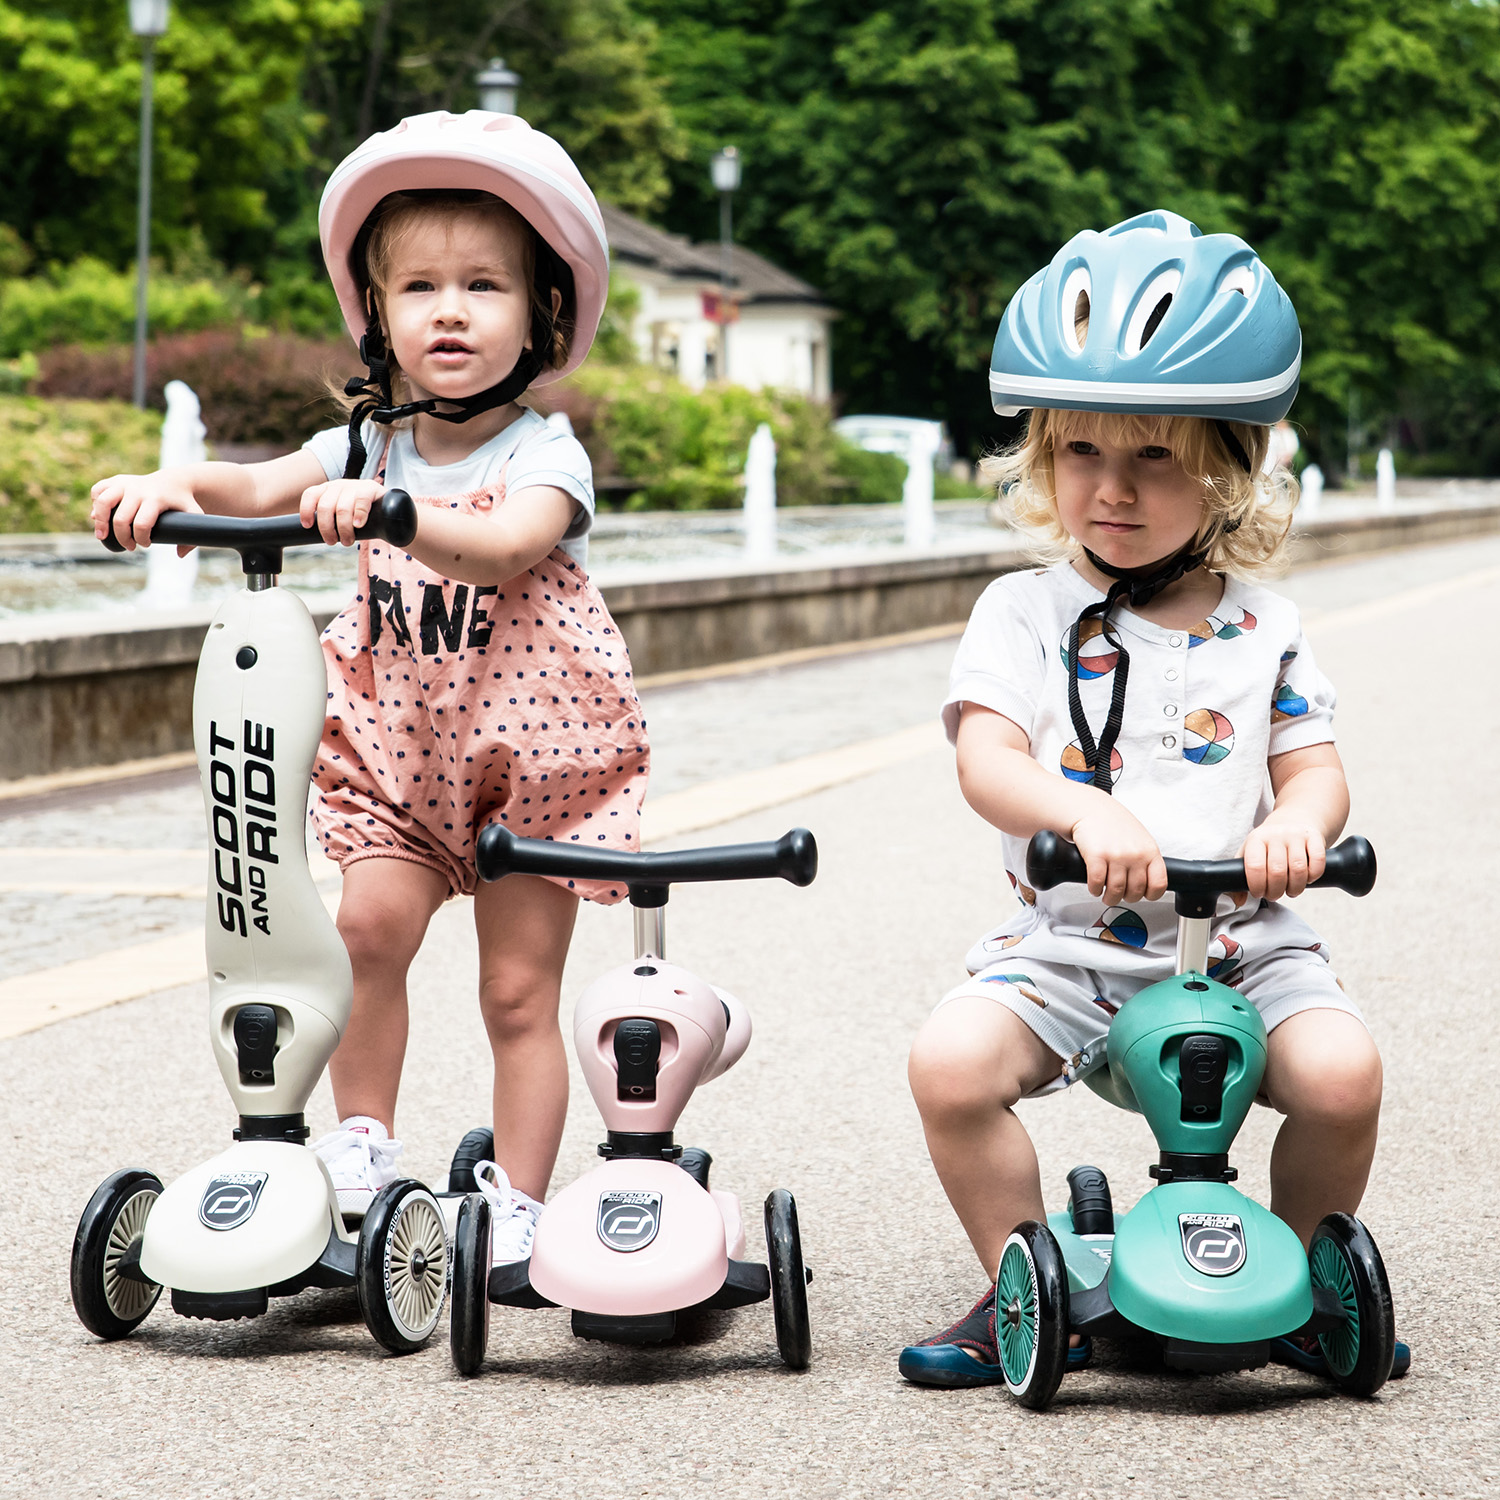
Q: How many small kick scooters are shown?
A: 3